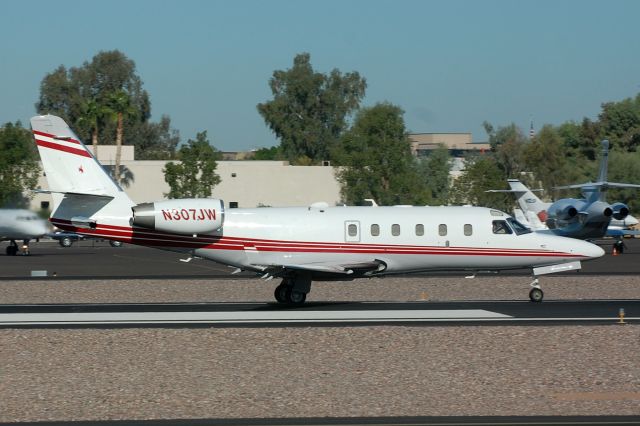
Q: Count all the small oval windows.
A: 6